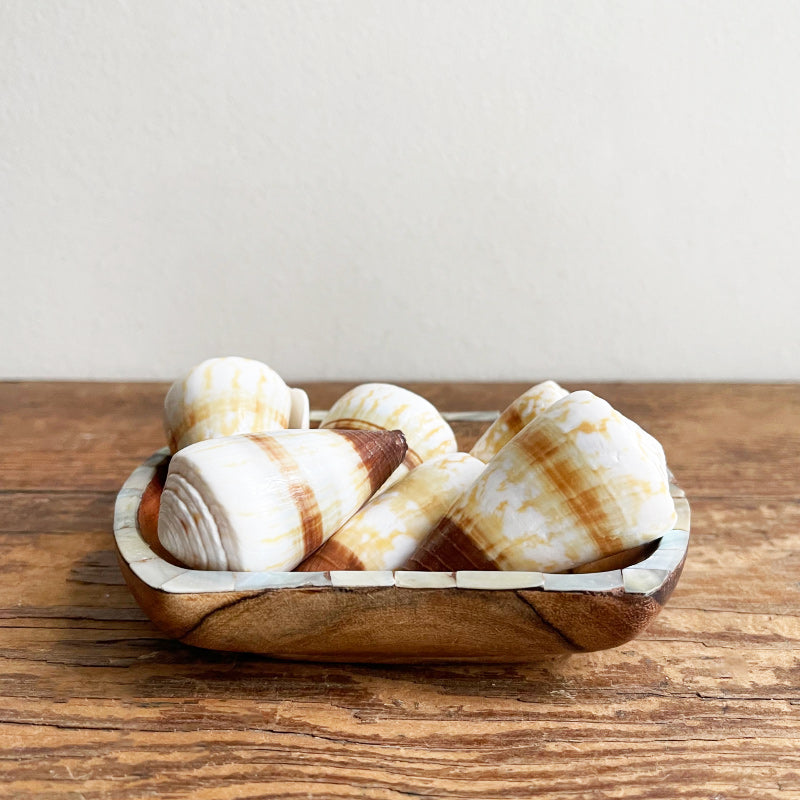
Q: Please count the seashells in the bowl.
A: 6